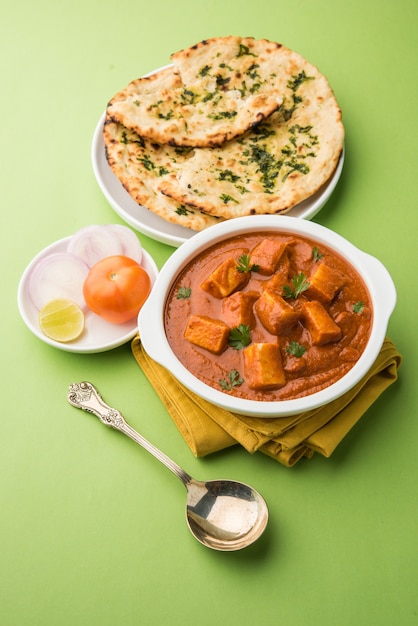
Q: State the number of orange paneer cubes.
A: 8